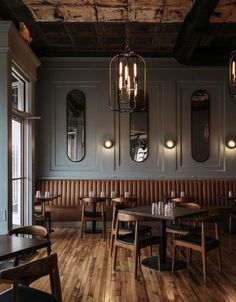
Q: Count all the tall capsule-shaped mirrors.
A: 3